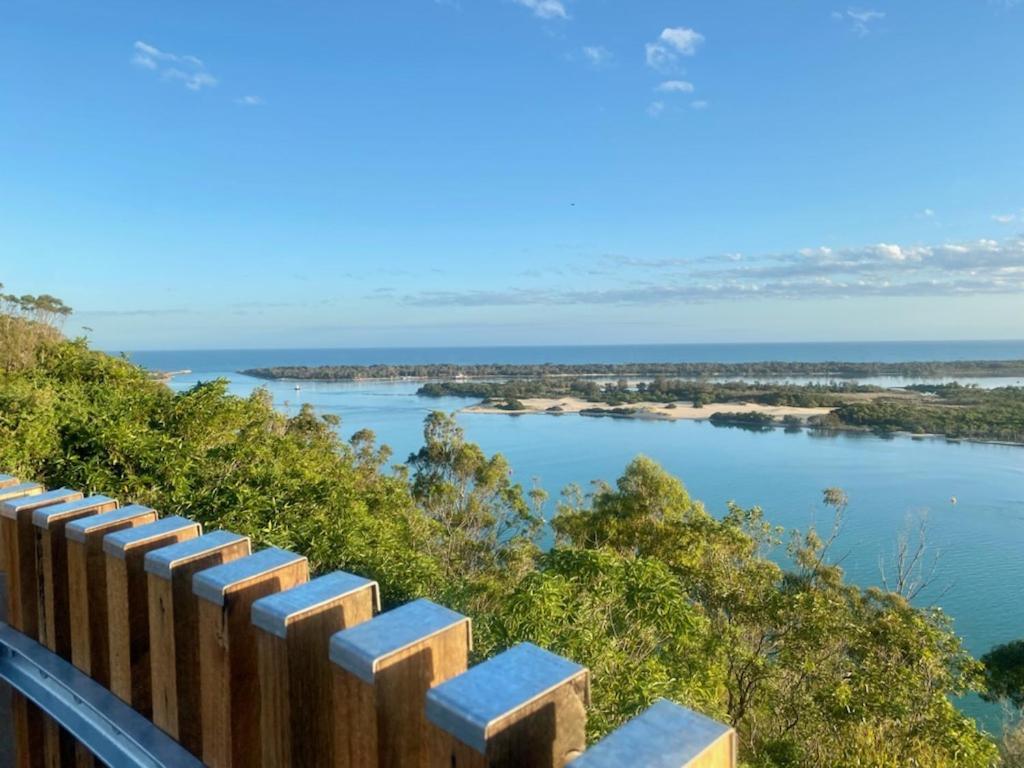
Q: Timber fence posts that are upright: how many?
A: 12